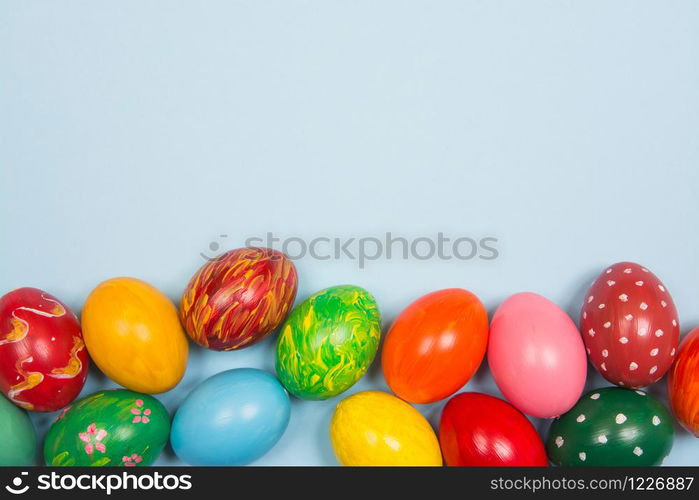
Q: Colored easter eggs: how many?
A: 14